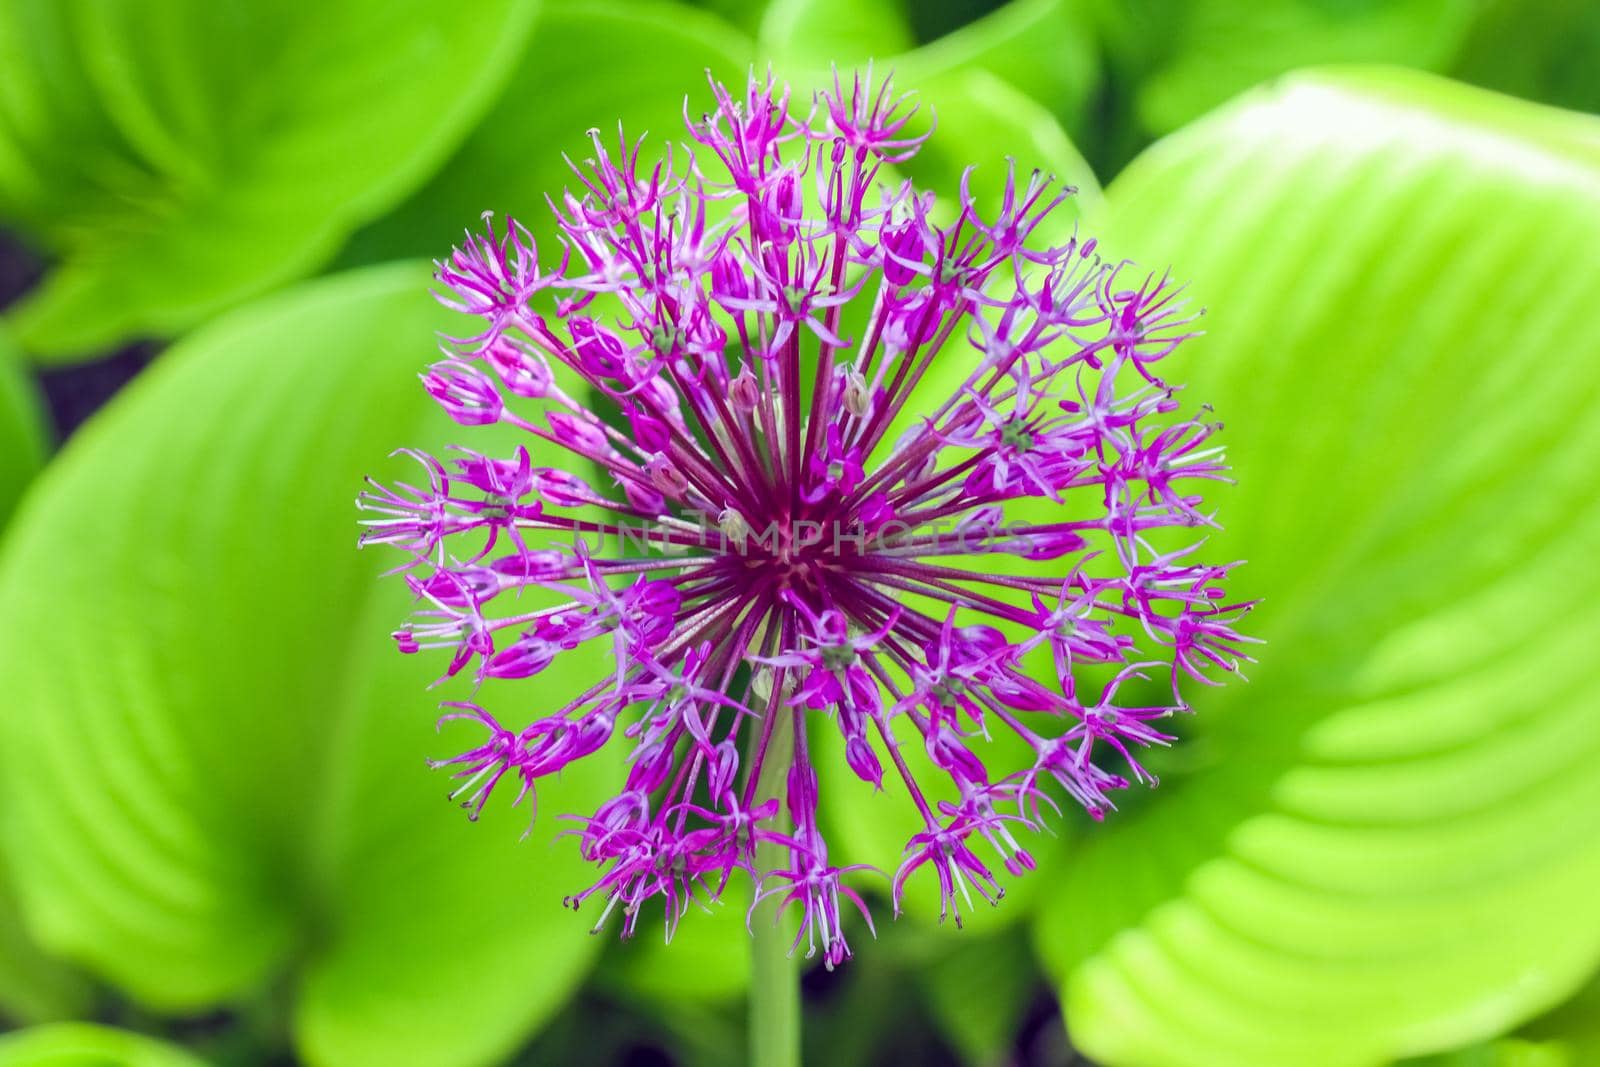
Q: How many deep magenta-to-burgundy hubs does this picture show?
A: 1